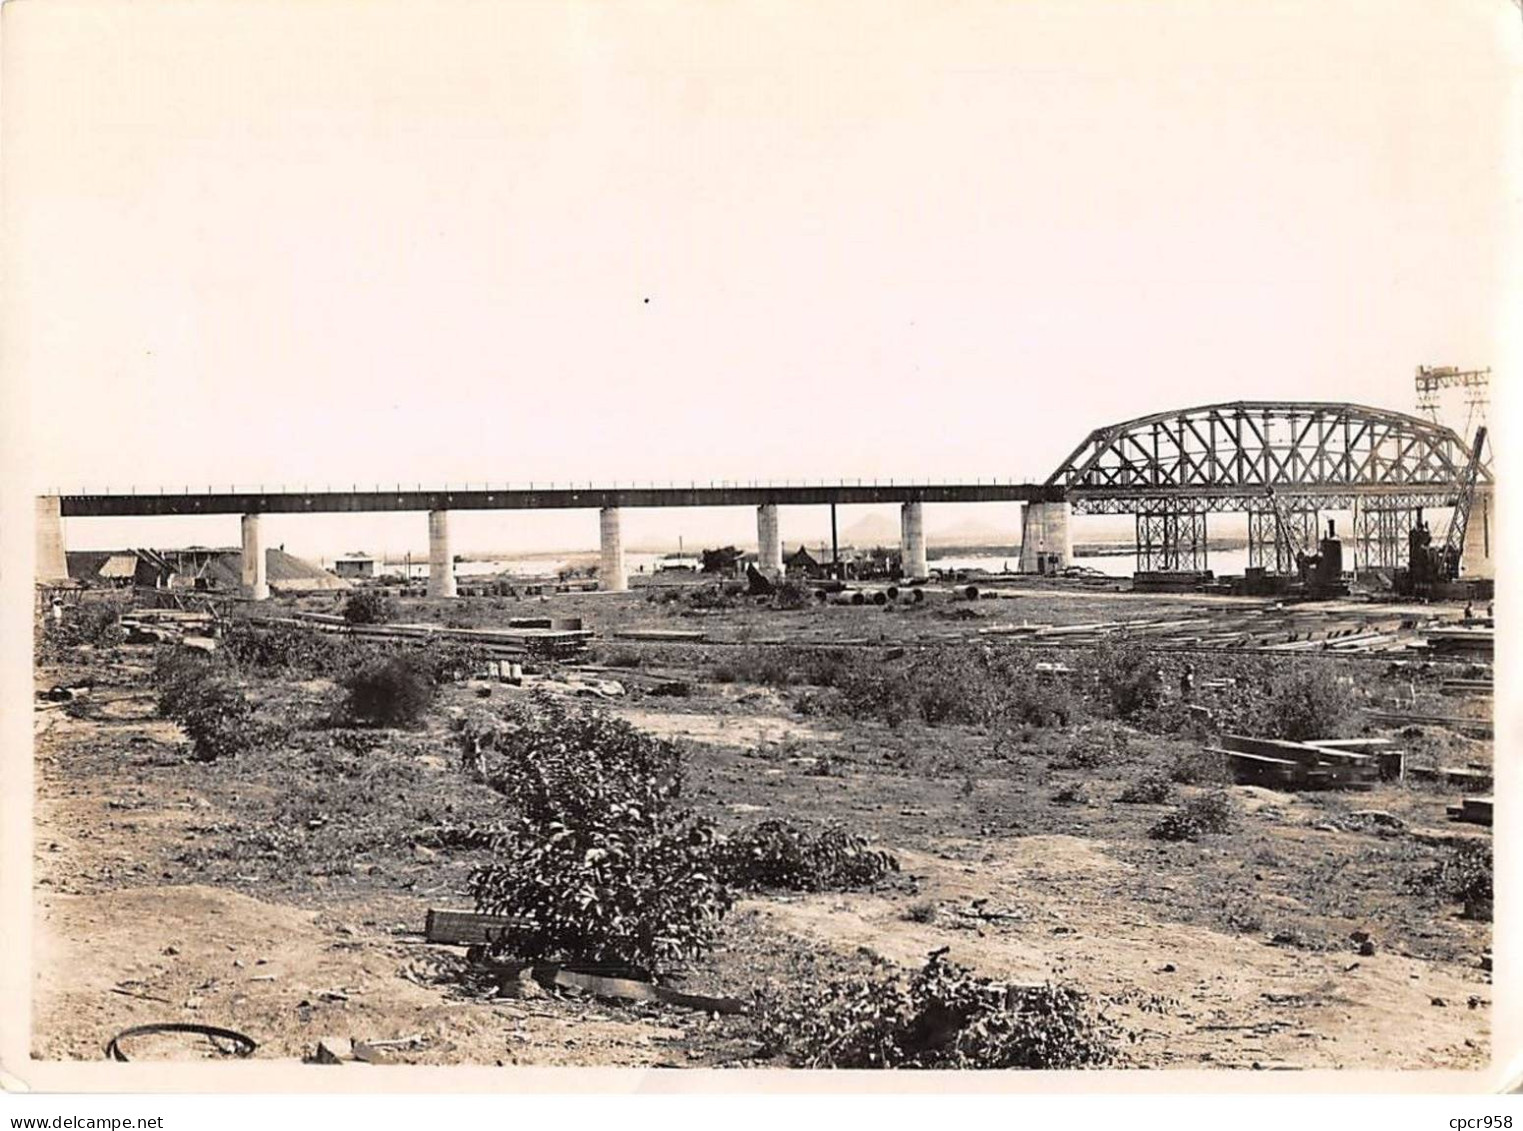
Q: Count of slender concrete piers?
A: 5